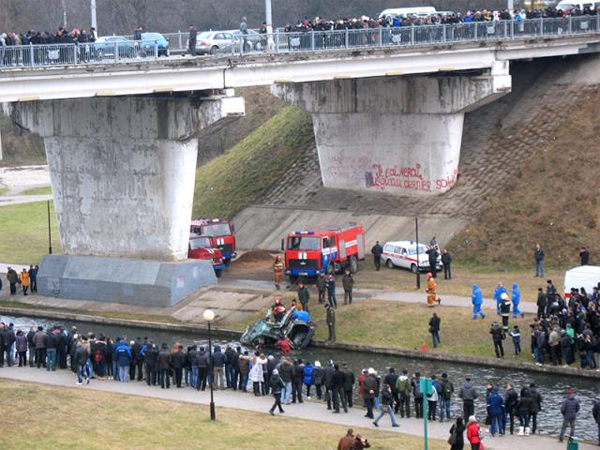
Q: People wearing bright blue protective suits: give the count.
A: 3